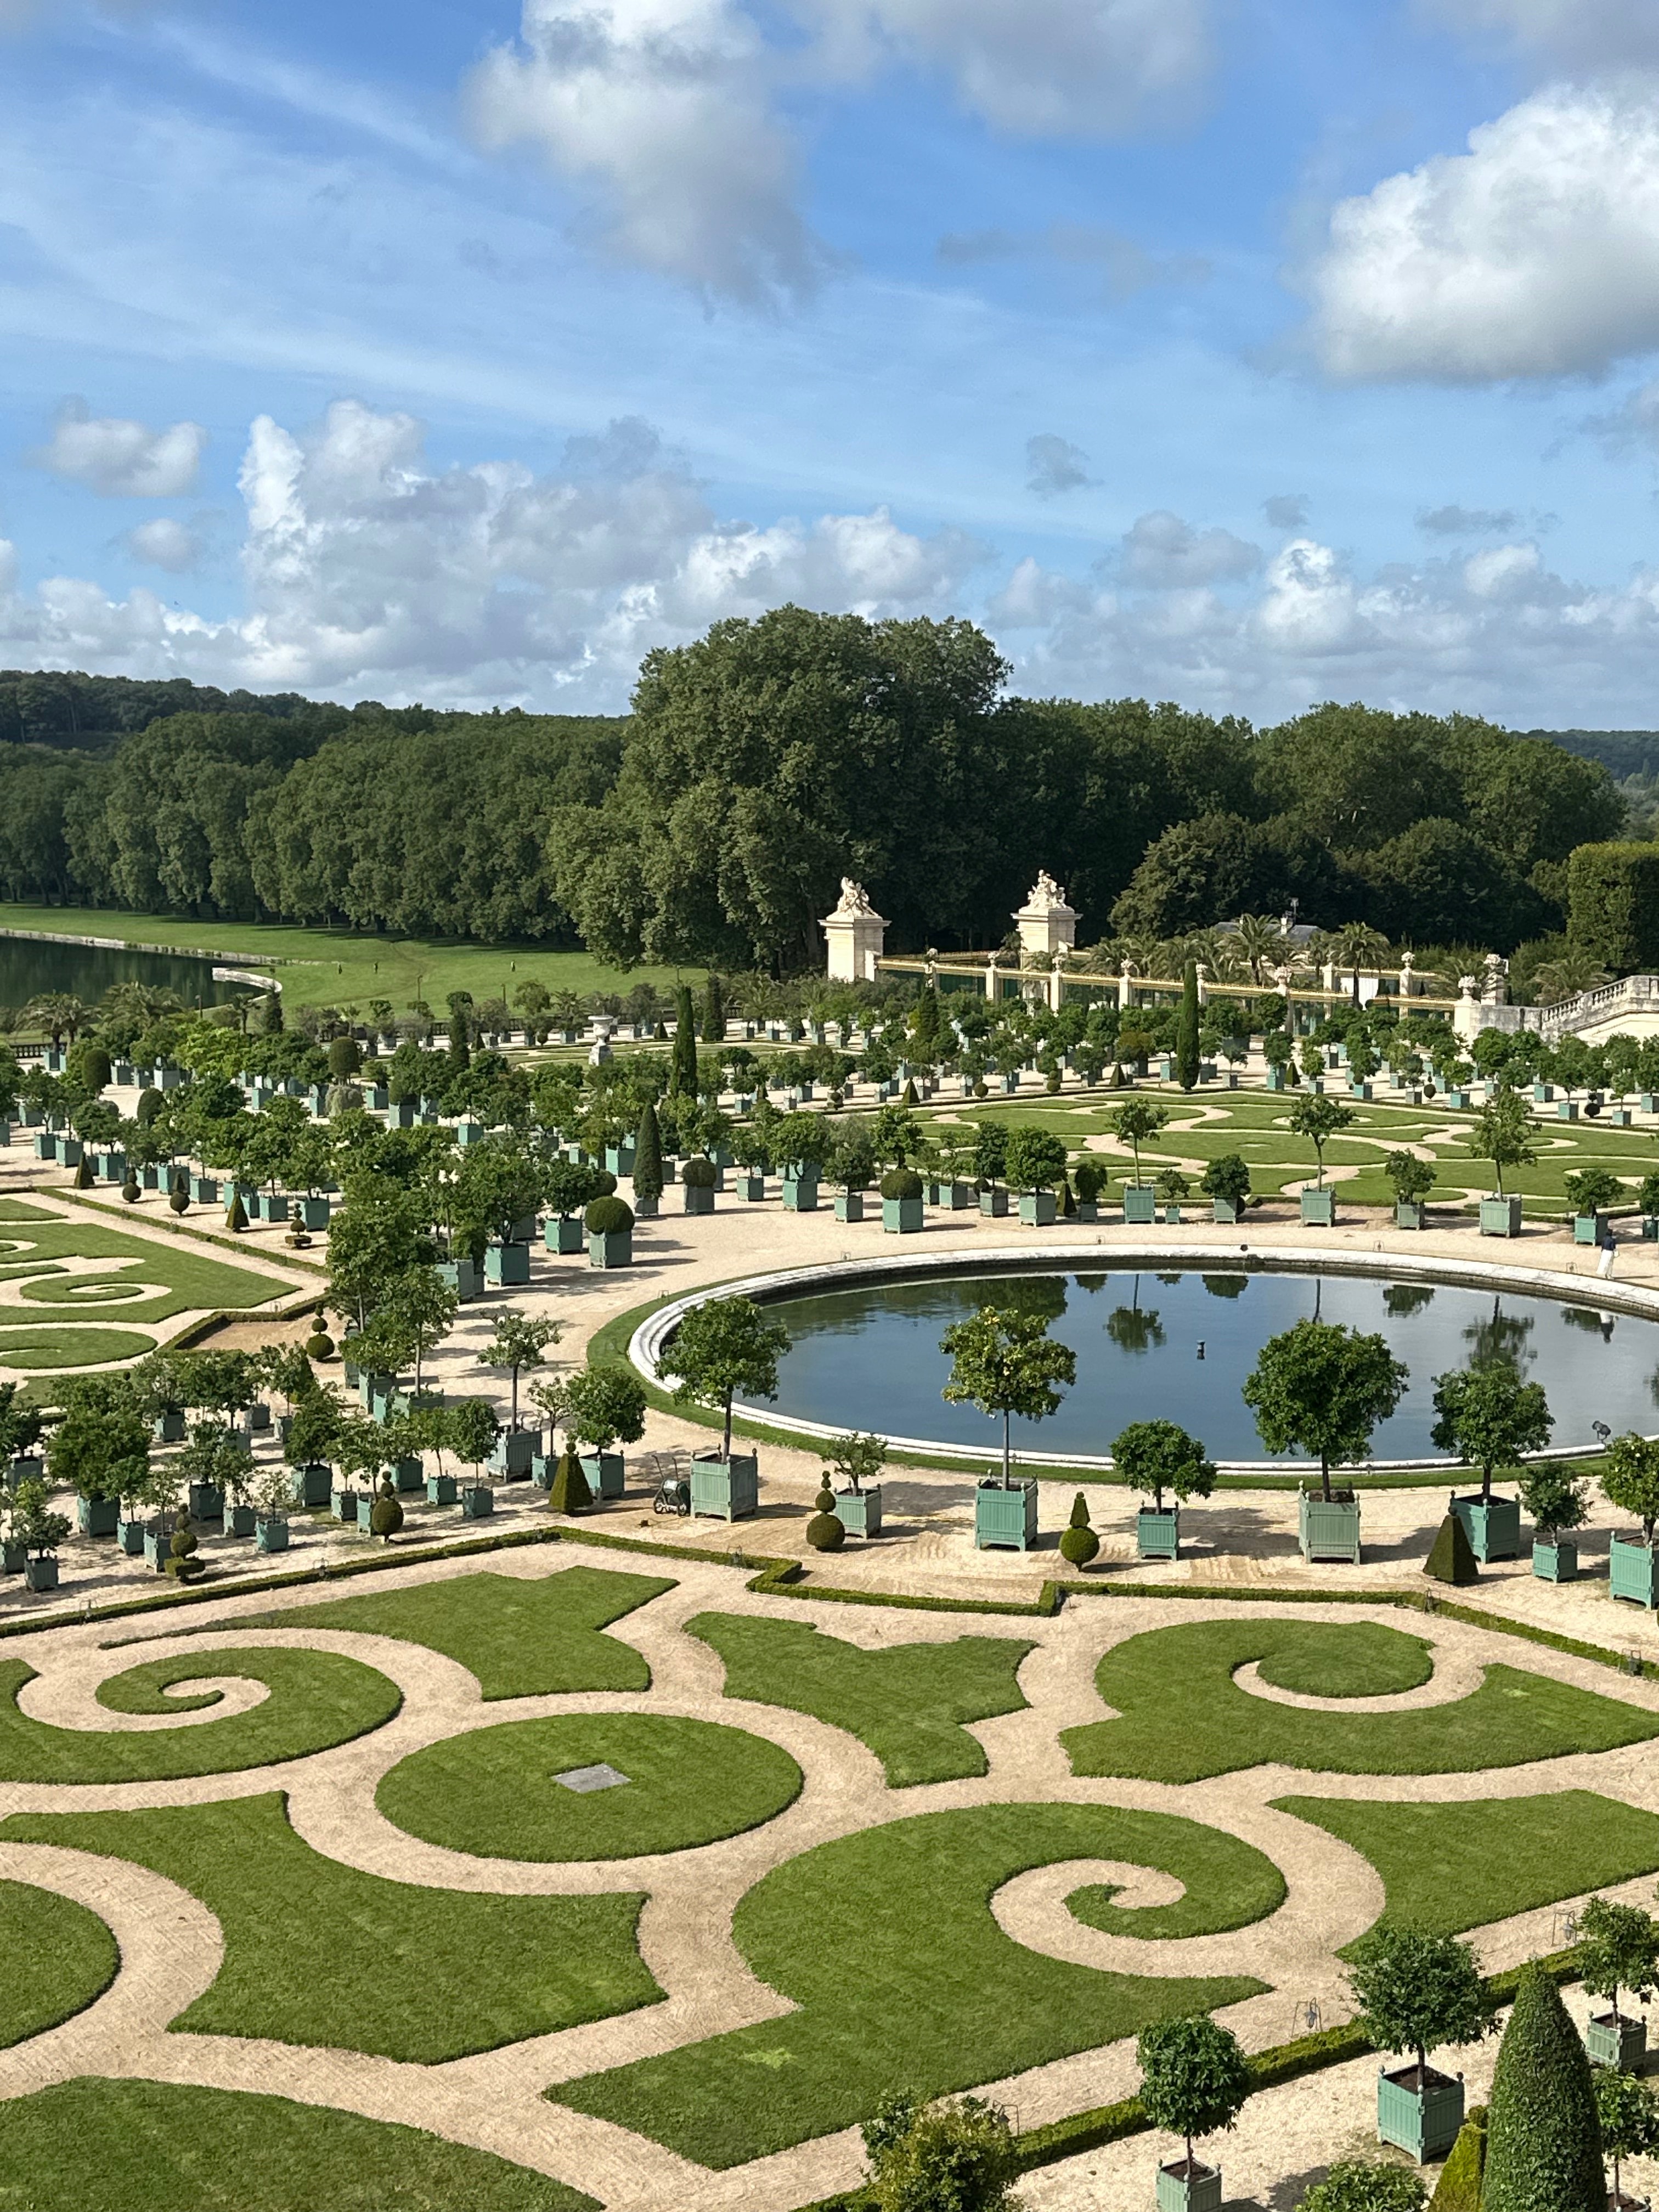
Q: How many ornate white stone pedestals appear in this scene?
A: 2